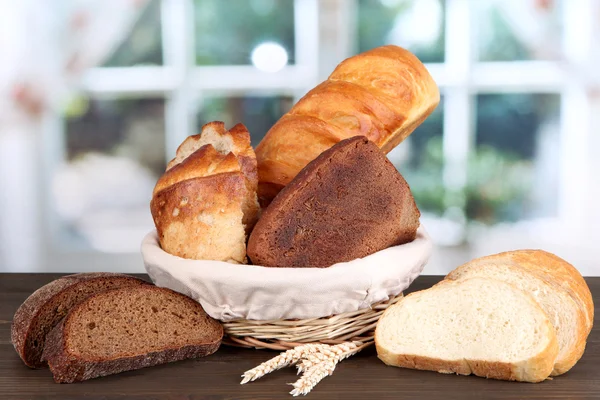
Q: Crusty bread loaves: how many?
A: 3